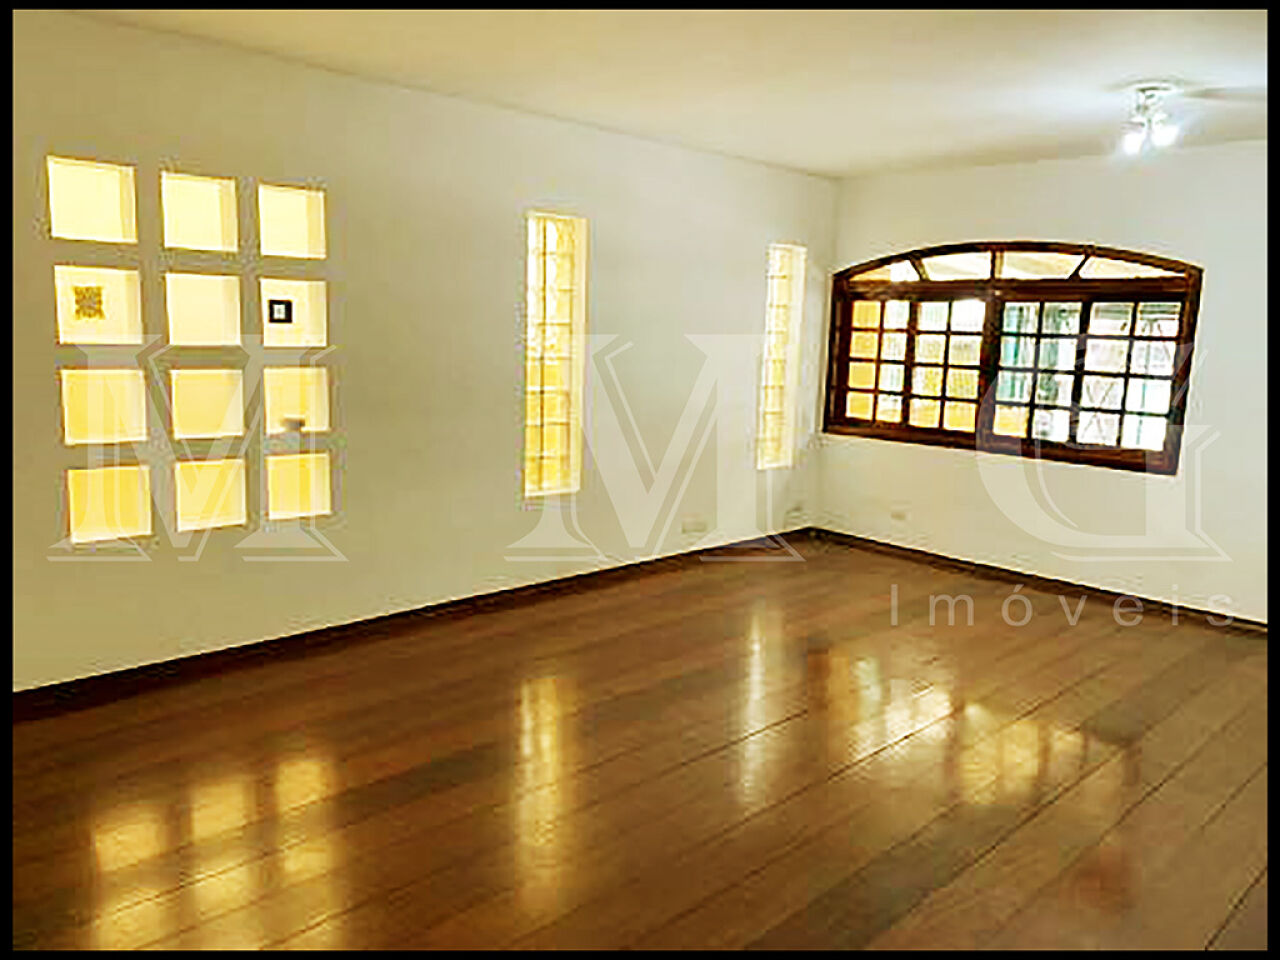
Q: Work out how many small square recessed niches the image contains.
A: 12